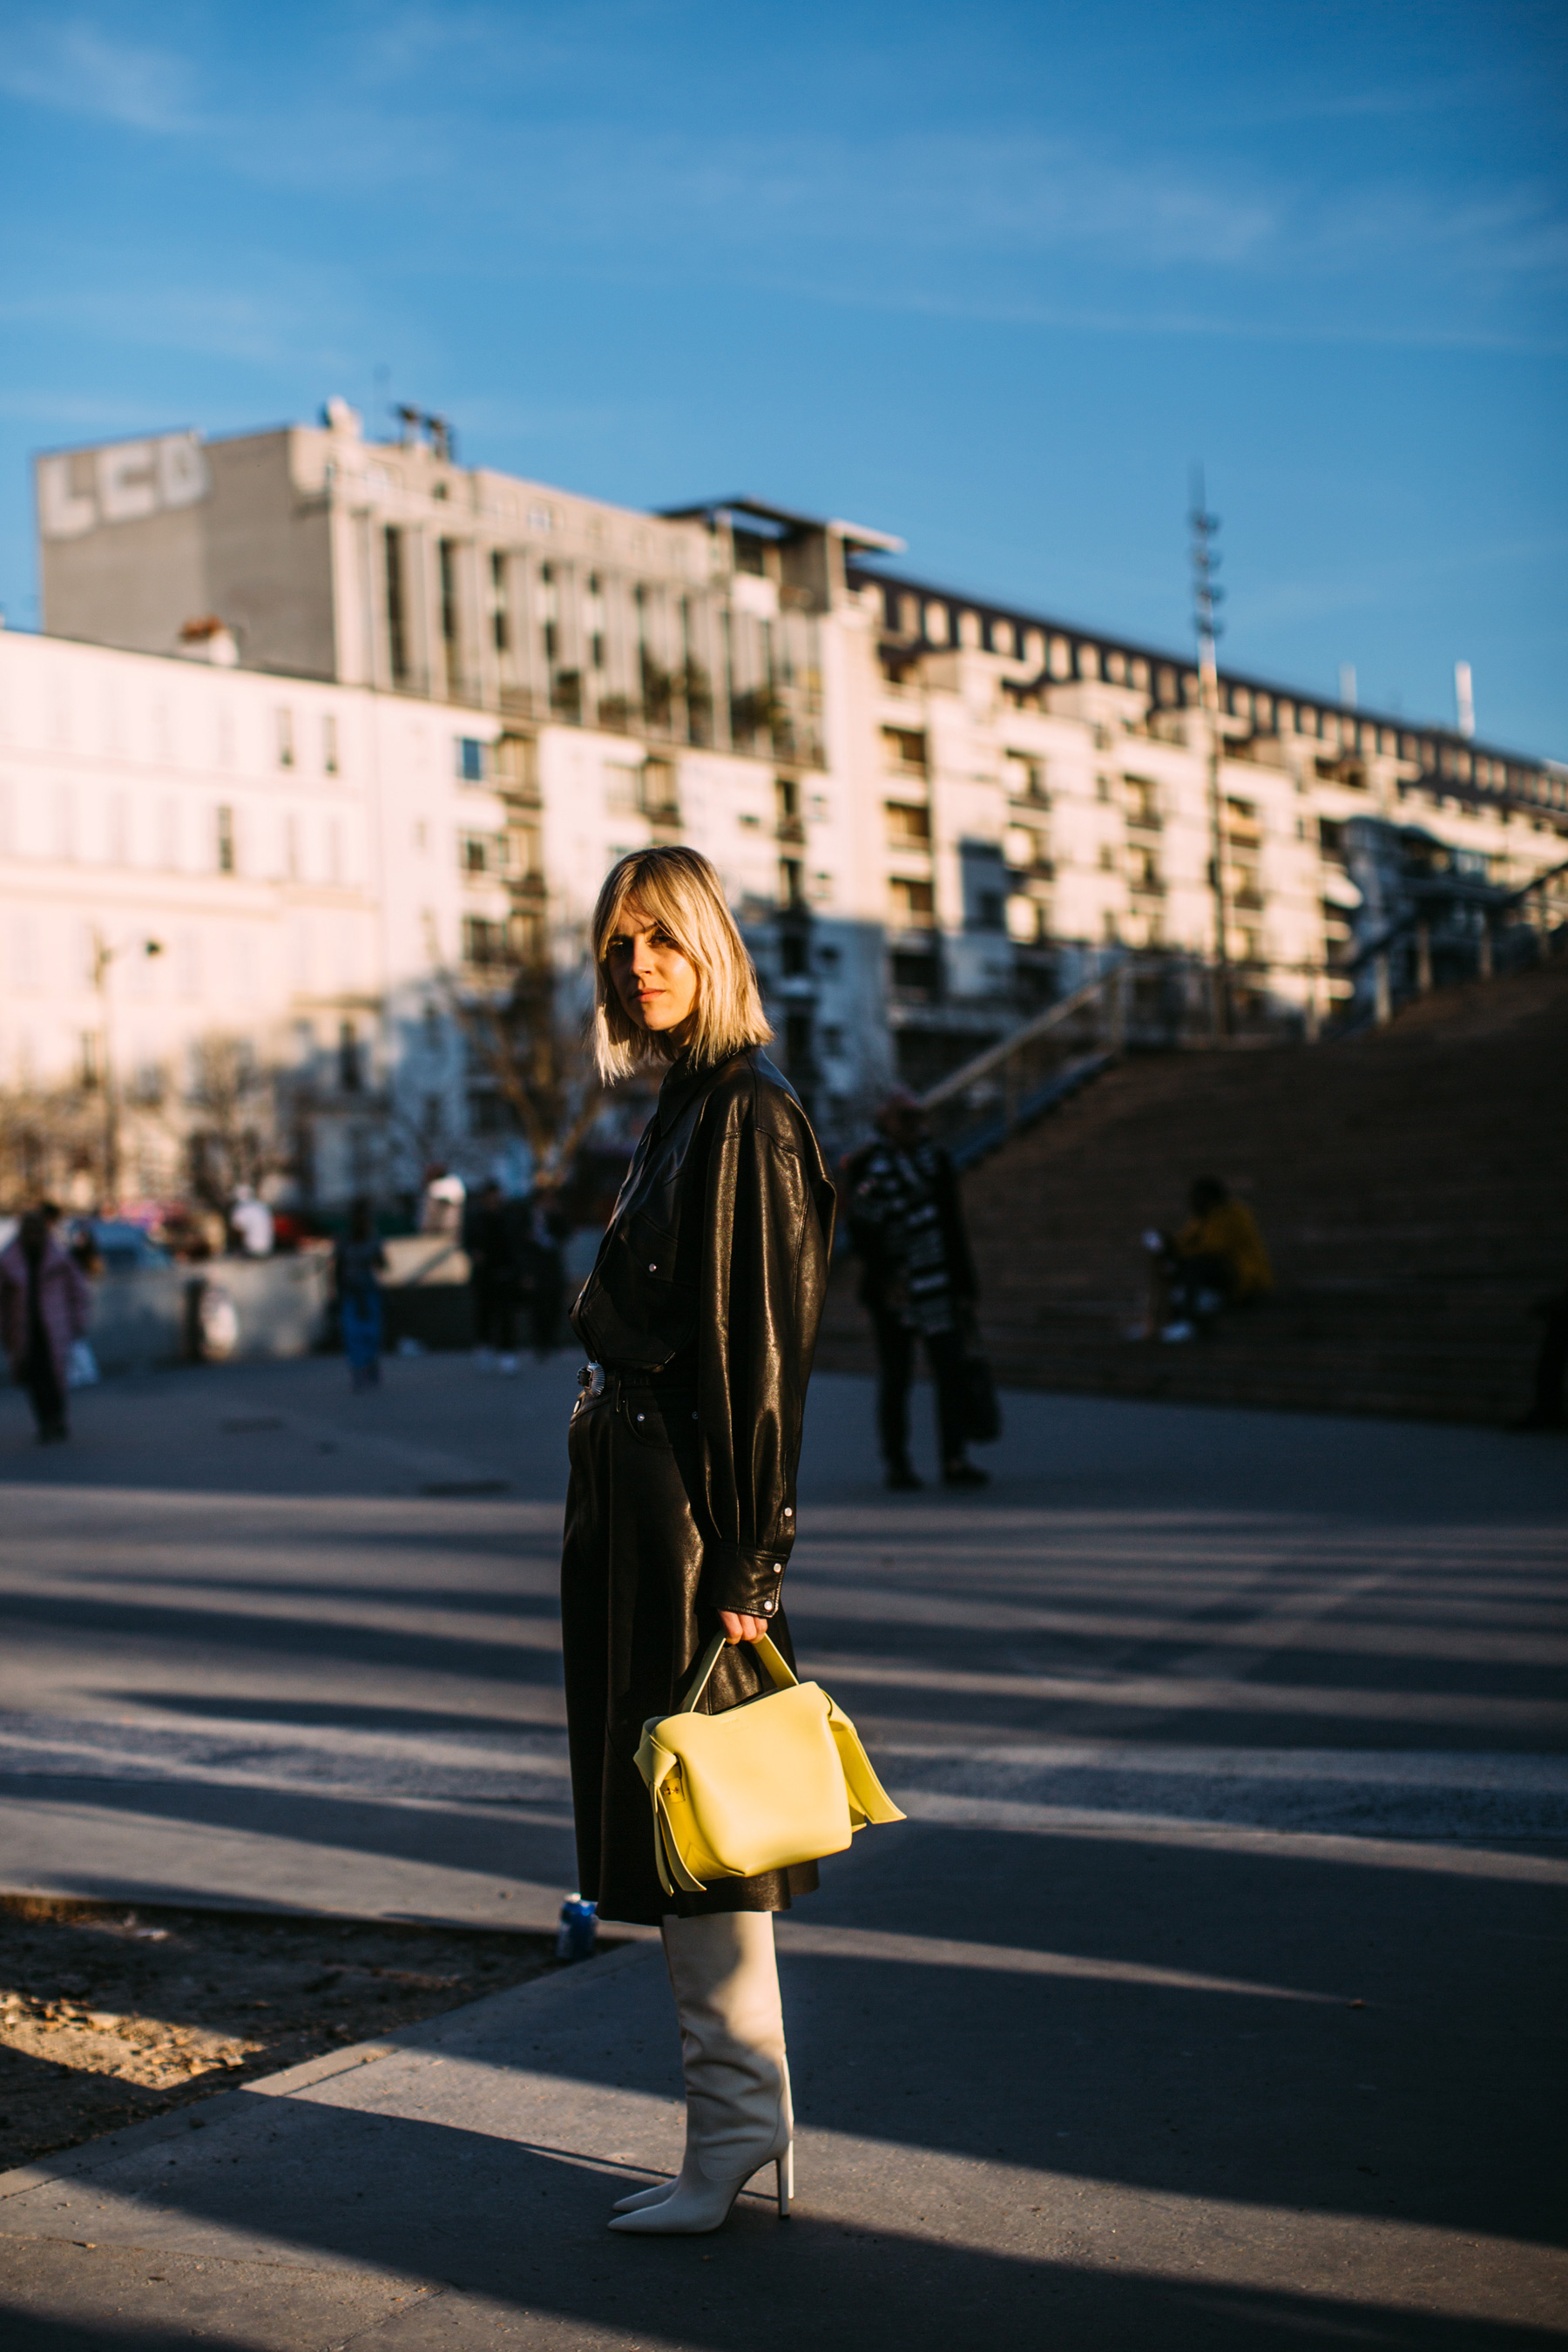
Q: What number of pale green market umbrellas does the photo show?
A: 0